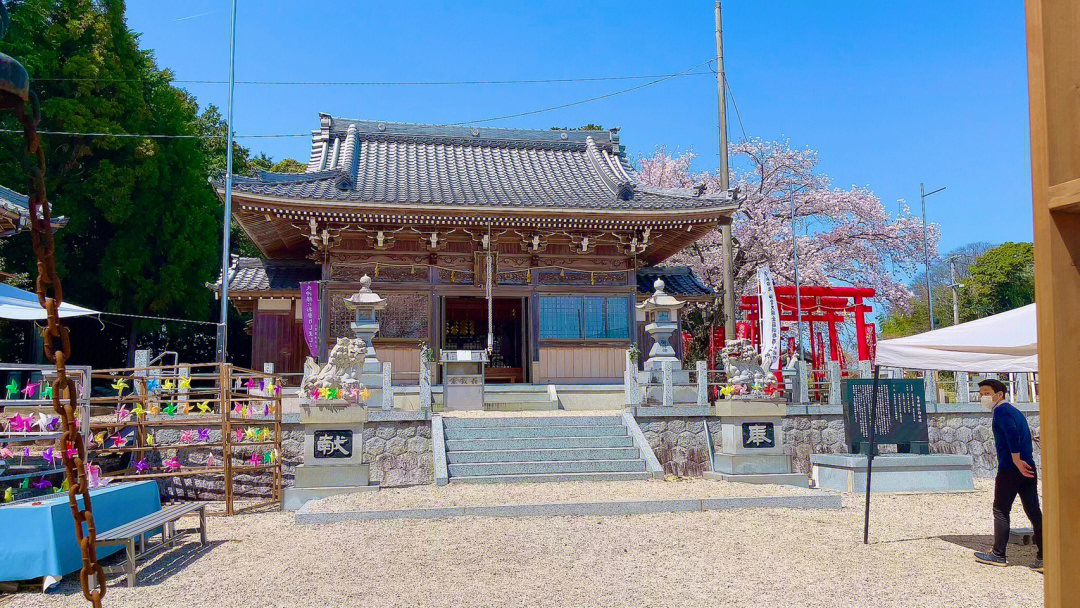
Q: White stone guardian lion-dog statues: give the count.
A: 2